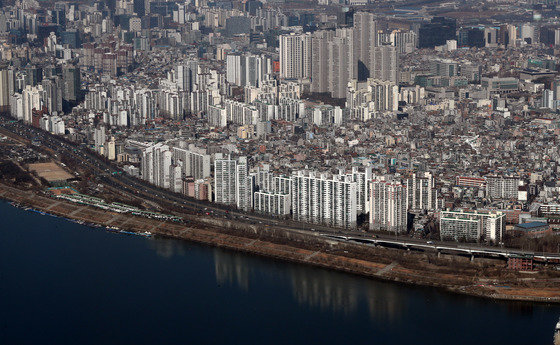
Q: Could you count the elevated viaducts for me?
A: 1